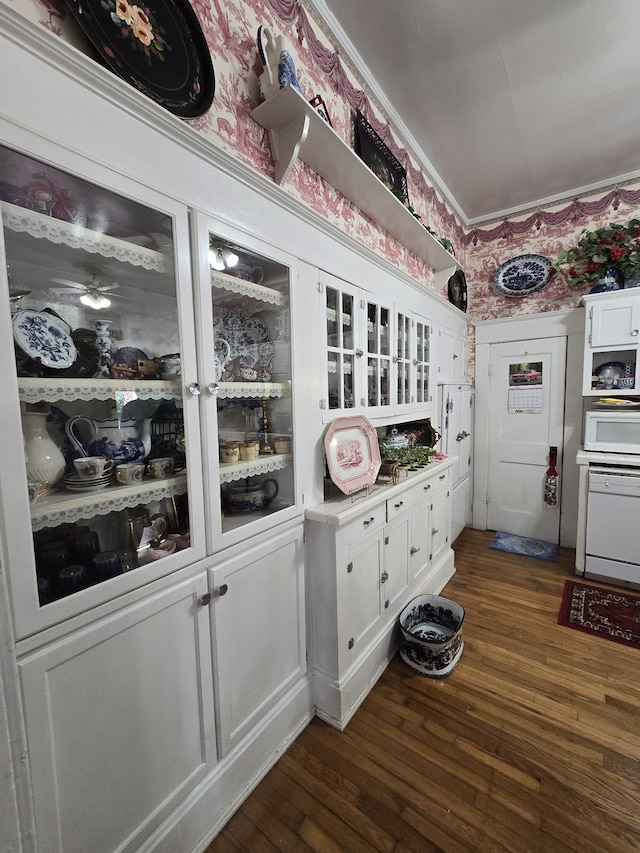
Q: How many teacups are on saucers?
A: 1